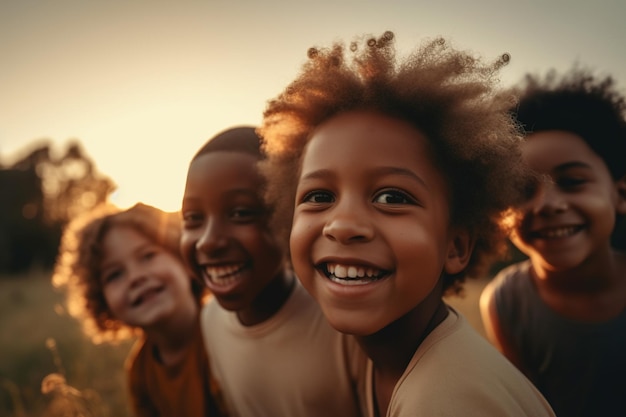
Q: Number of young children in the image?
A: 4